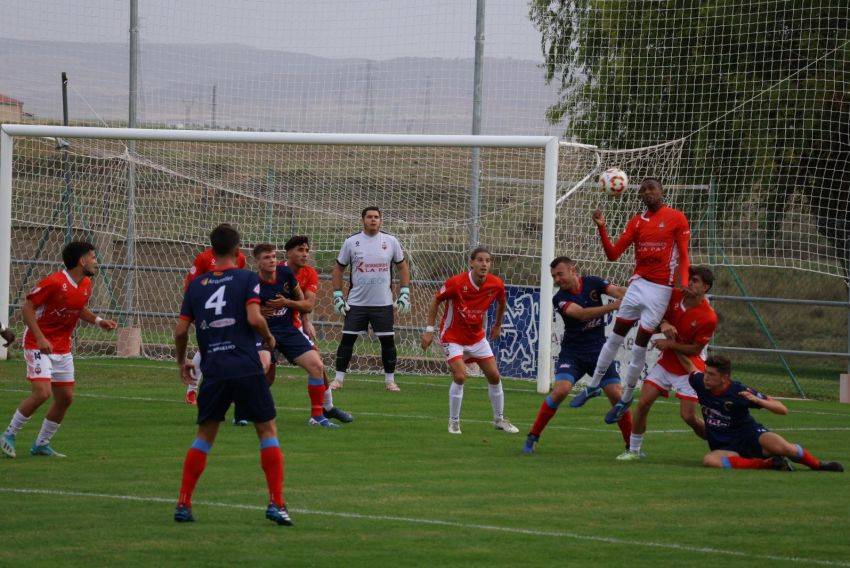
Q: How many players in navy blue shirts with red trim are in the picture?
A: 4